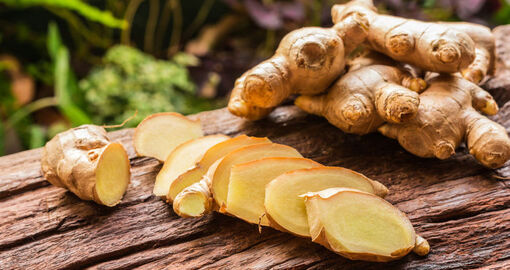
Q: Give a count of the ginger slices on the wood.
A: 7